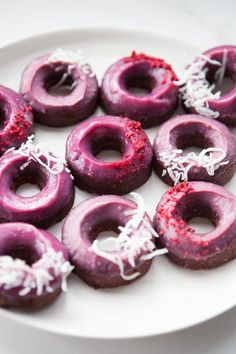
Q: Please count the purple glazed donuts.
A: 10